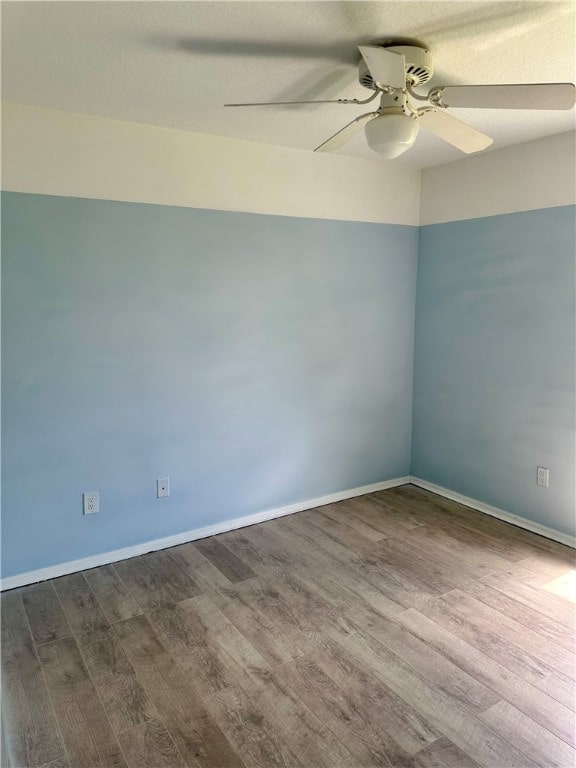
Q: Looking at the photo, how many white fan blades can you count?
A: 5